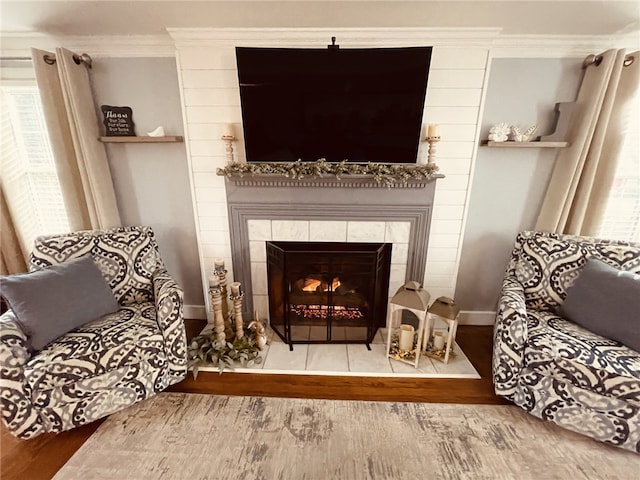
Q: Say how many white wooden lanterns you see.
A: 2